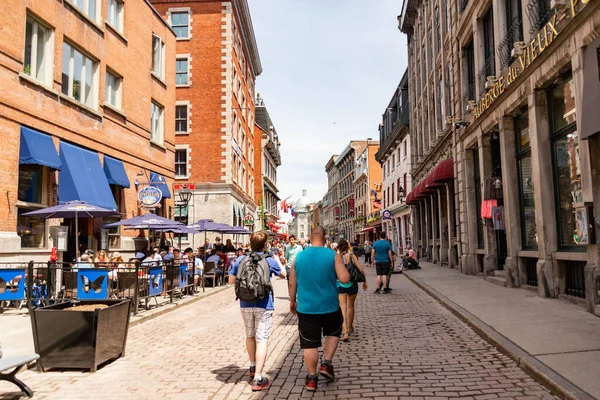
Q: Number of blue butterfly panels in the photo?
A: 4